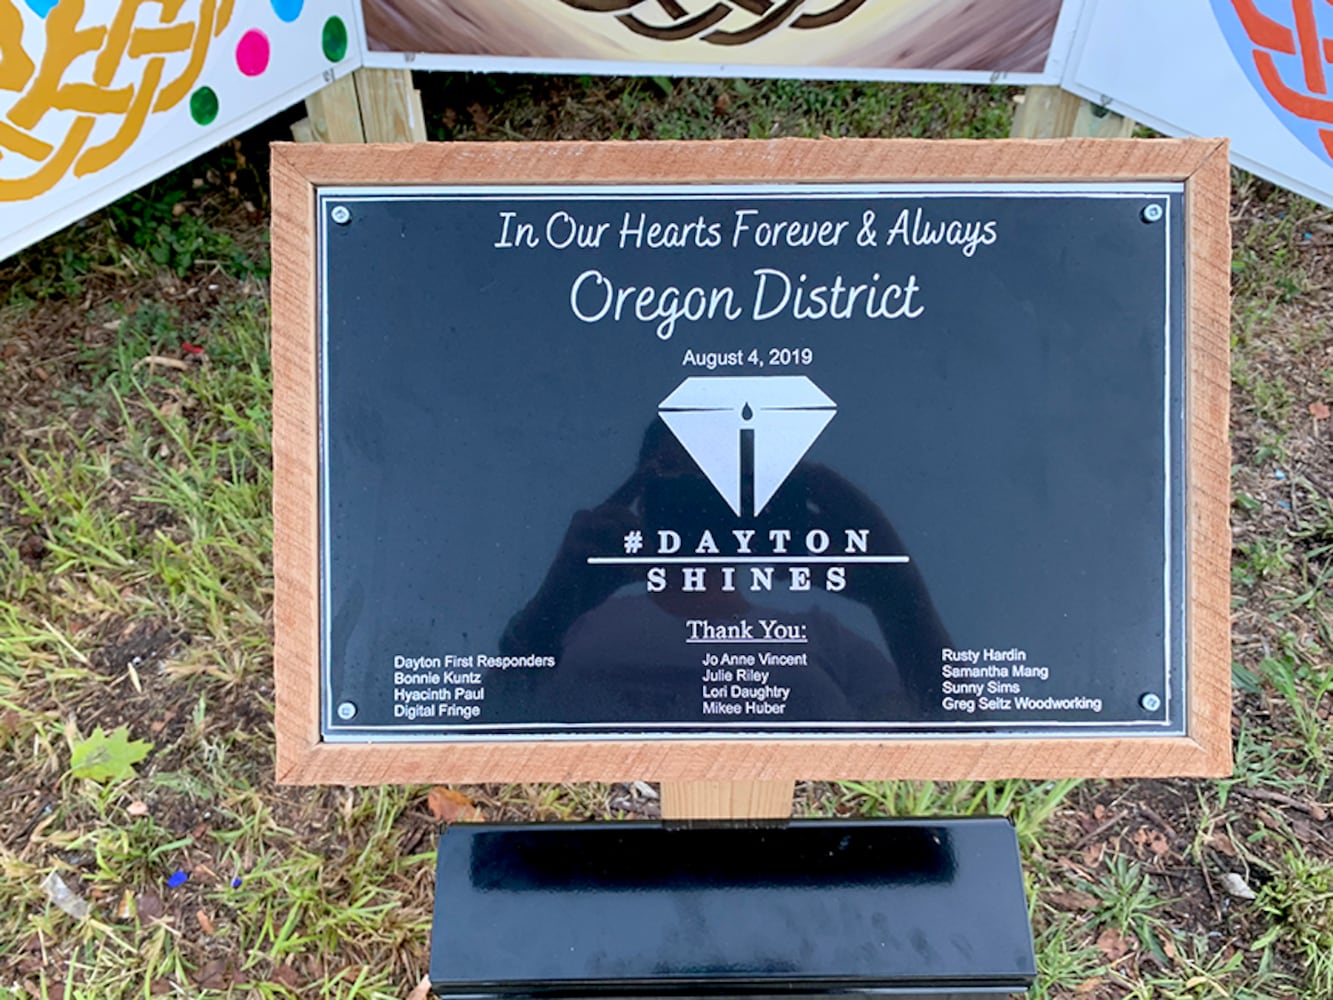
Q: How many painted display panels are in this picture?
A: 3